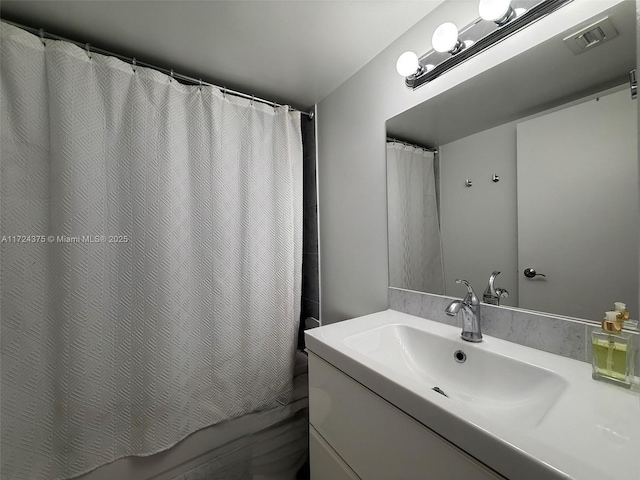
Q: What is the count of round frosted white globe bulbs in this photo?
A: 3